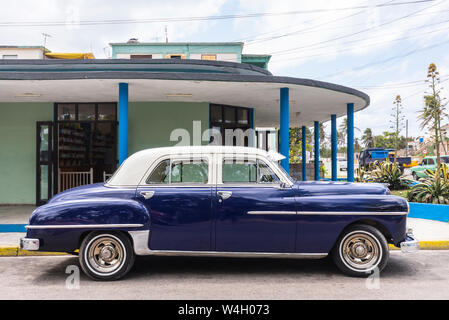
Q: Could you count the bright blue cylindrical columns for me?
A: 6